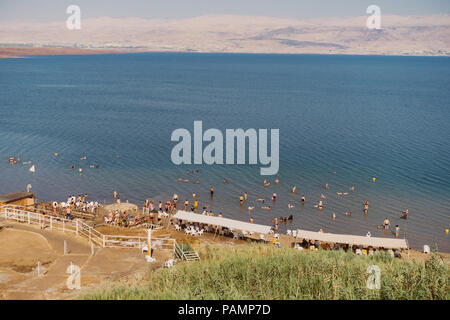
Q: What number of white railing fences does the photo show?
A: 1